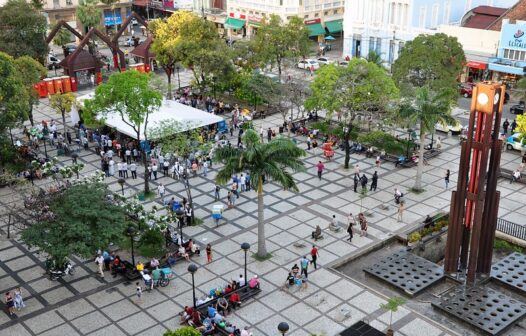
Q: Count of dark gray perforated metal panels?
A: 3